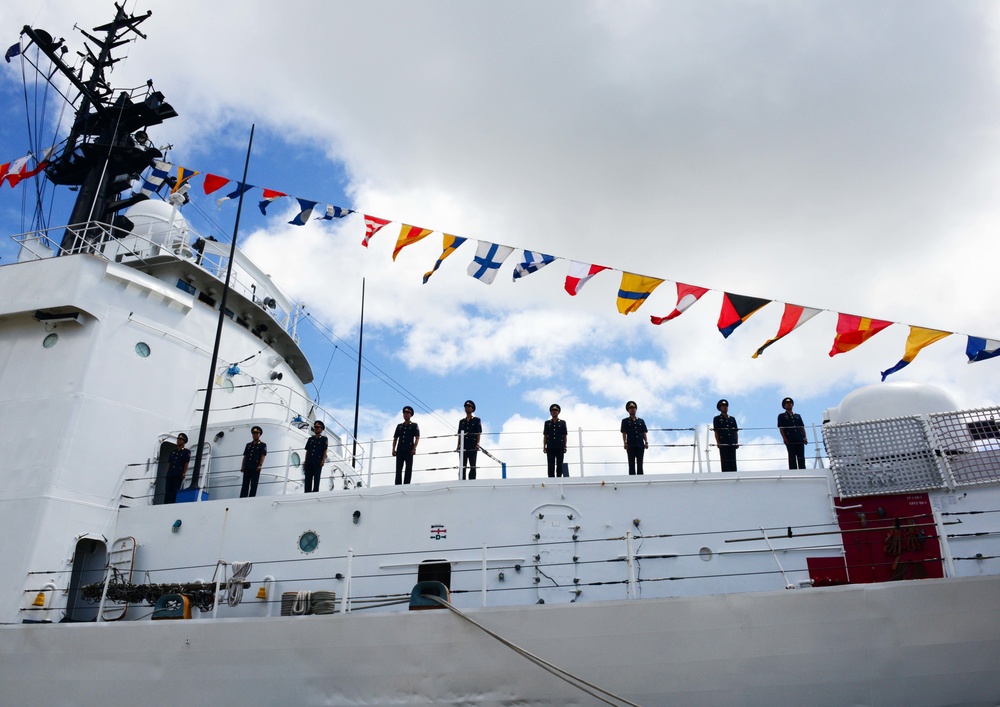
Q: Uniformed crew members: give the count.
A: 9